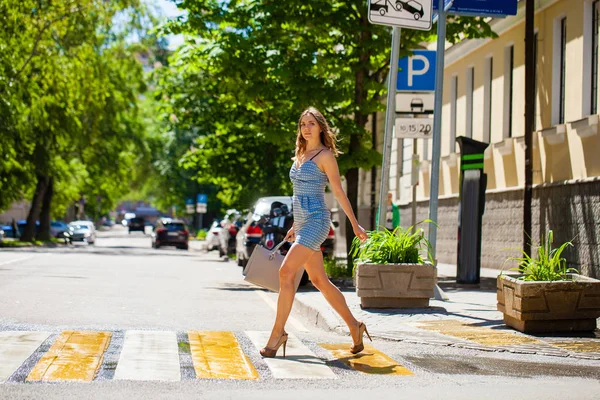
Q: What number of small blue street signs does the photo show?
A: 2